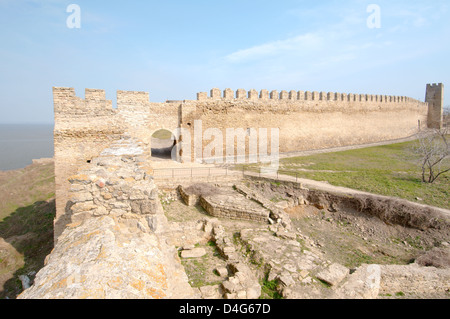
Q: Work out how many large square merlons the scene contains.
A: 3